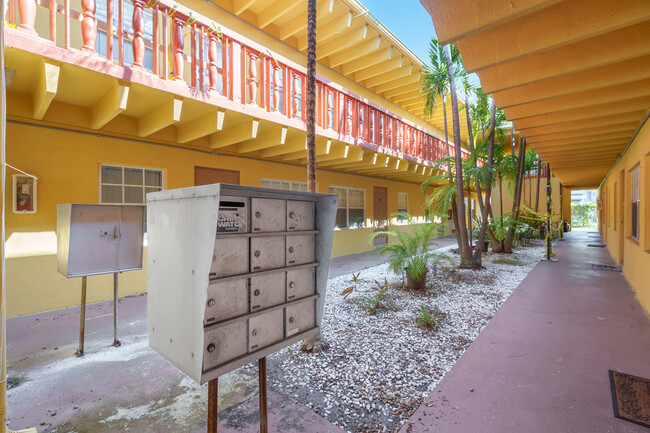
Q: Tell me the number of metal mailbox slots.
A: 12